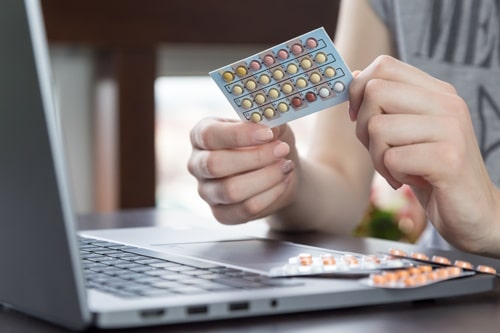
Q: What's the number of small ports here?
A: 4